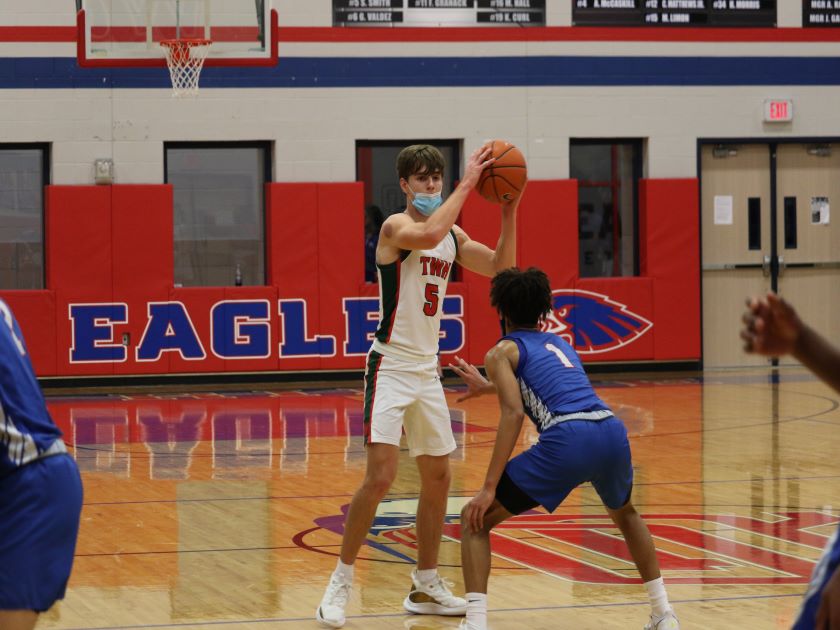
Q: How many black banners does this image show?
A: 3